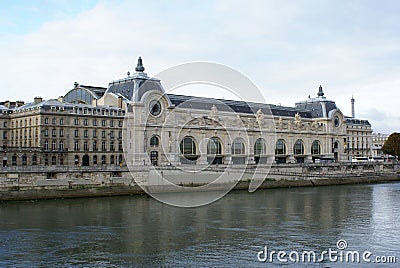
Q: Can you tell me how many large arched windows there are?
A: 7